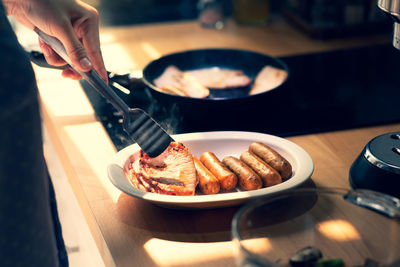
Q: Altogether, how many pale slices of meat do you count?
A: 3